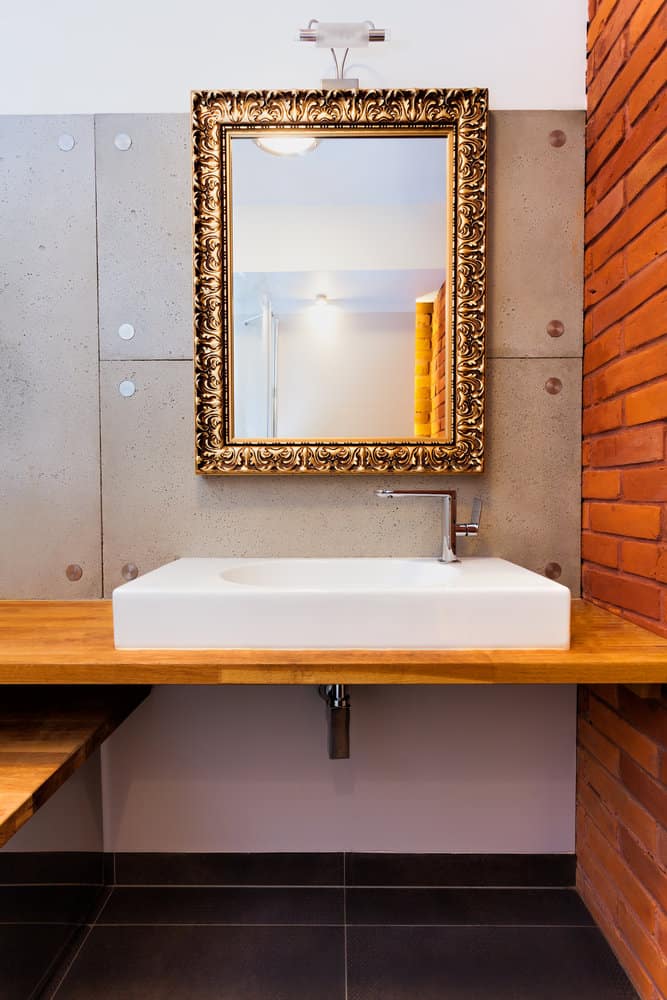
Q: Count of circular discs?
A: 10